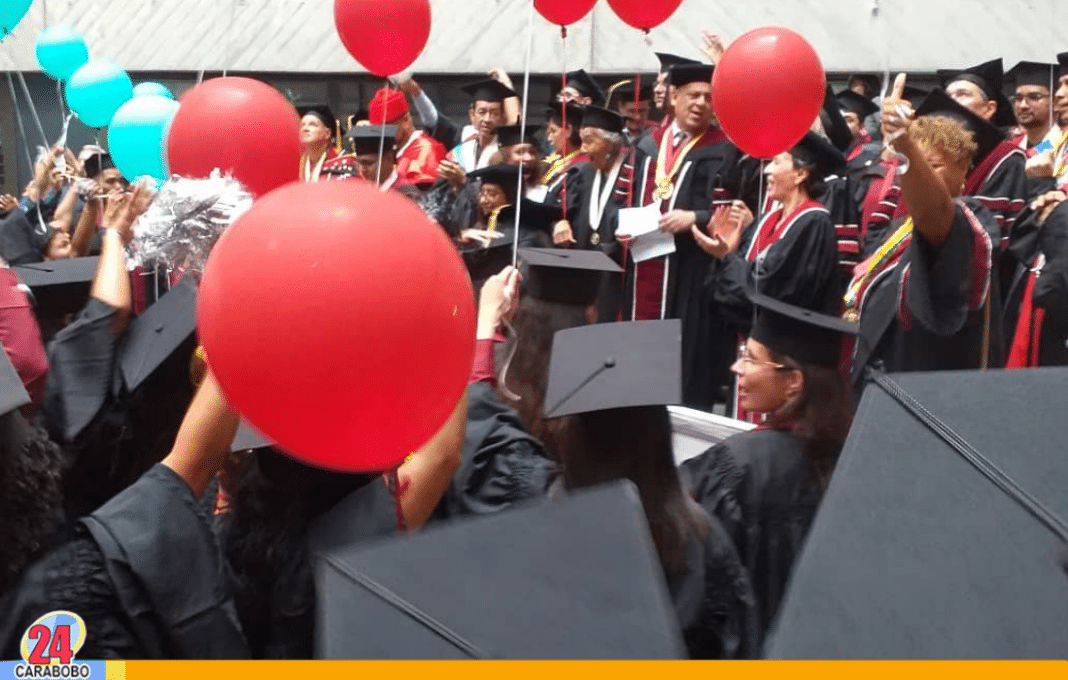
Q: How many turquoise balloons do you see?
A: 5